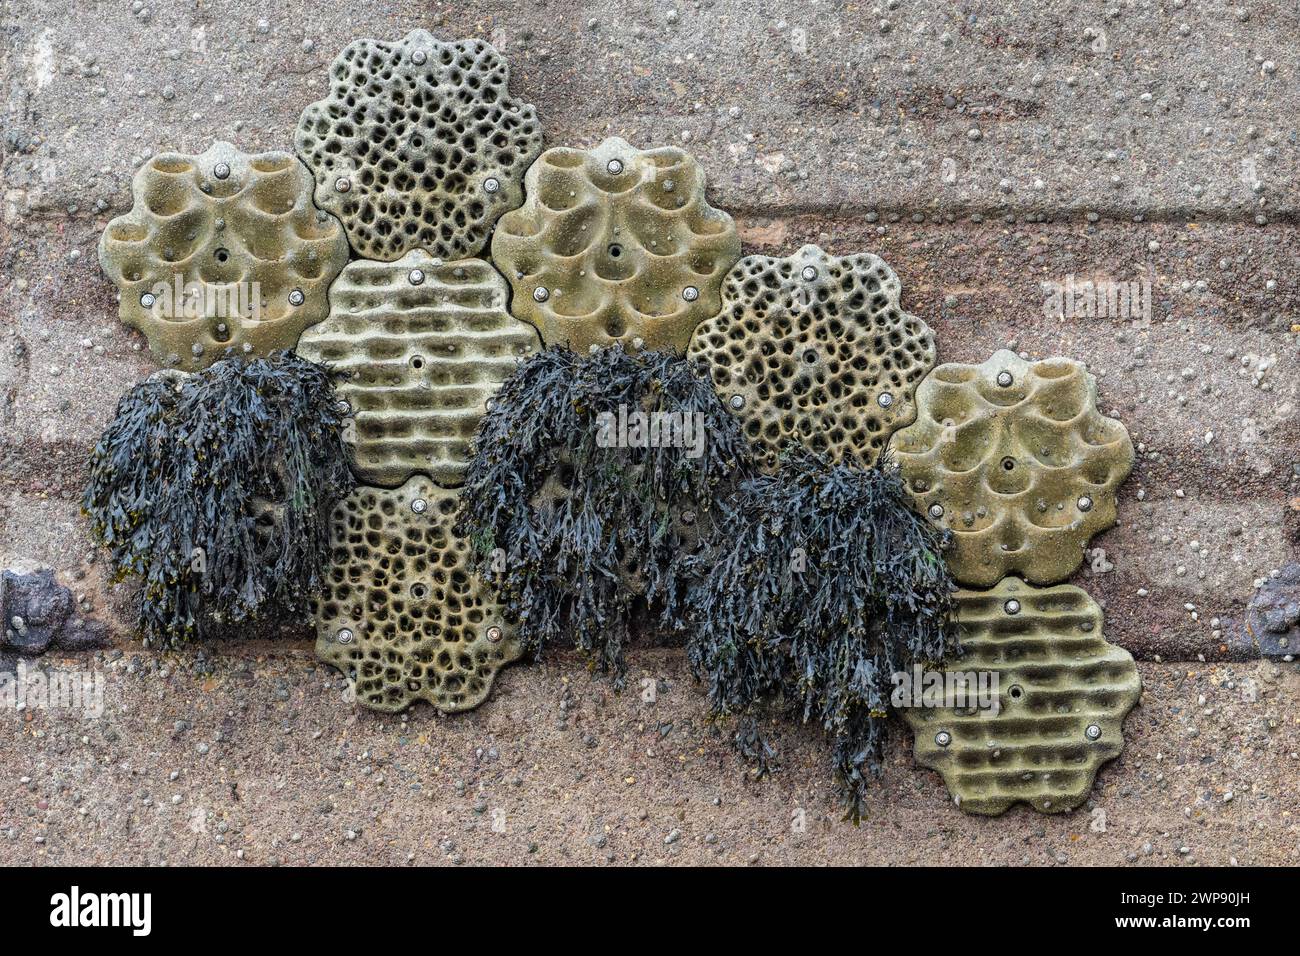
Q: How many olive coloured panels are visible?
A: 8